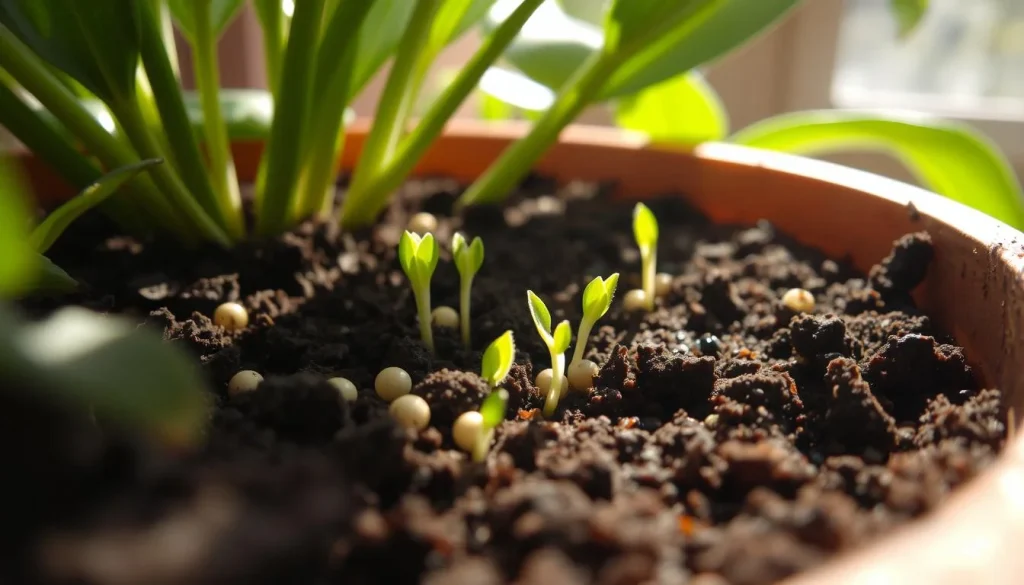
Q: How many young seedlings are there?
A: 7